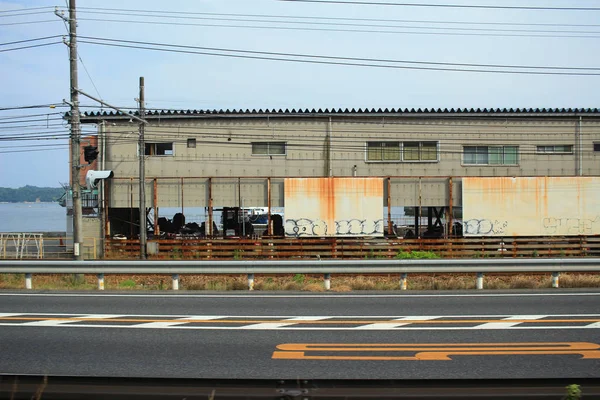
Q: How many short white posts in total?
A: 8